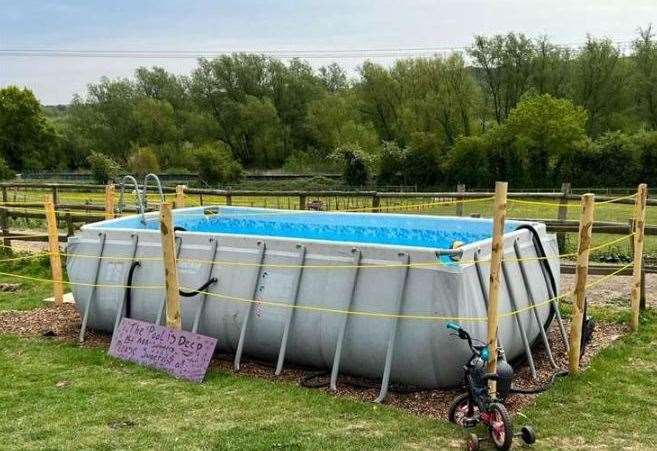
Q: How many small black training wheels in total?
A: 2